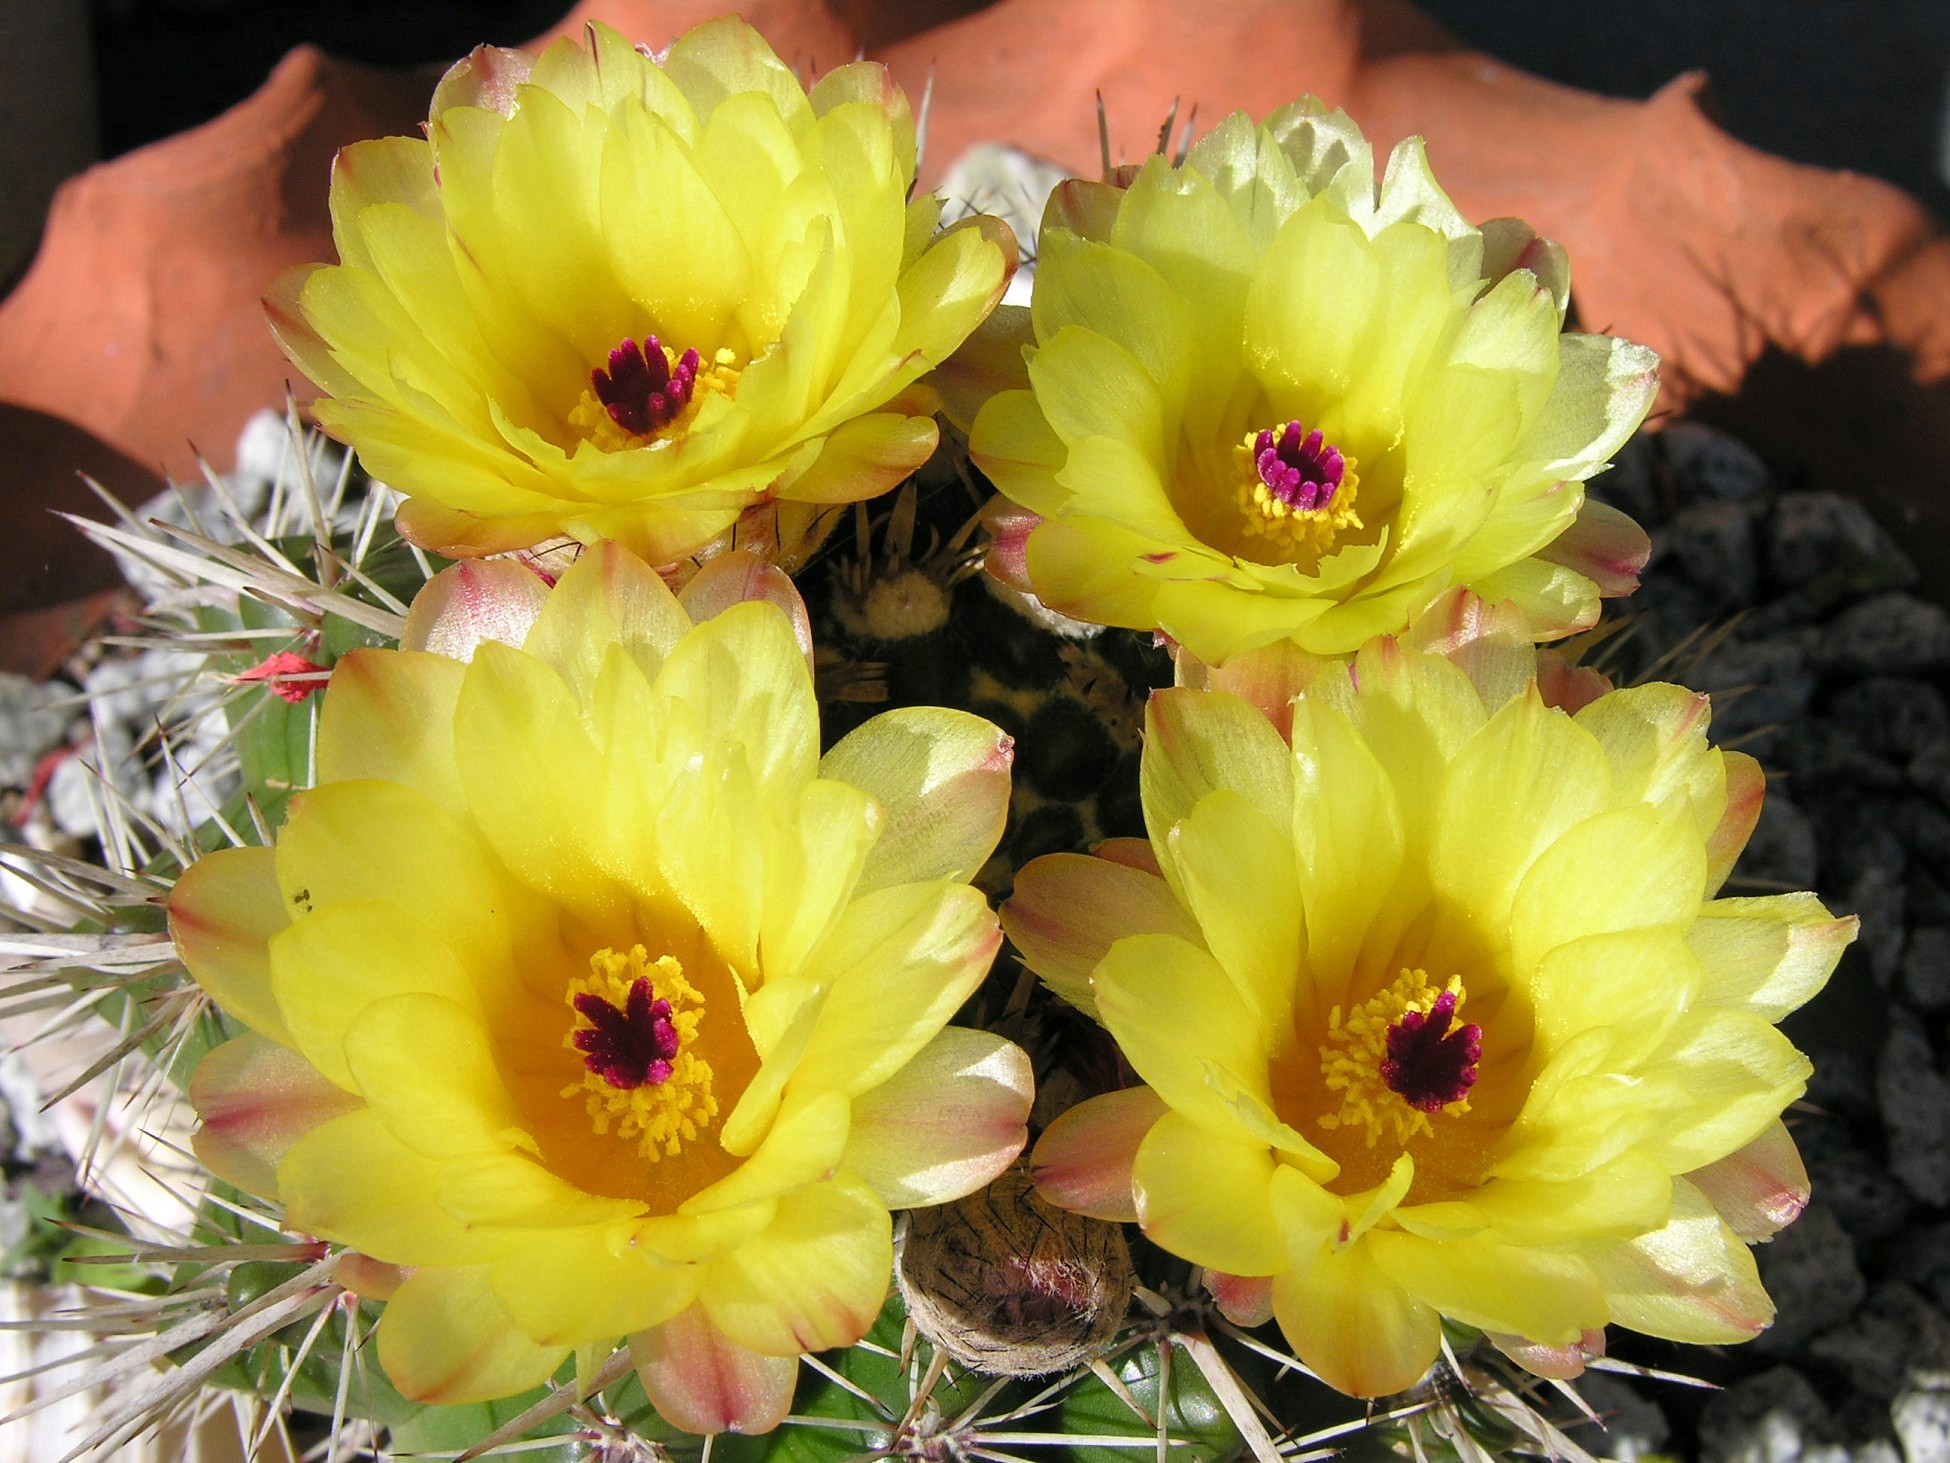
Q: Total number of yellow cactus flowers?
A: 4